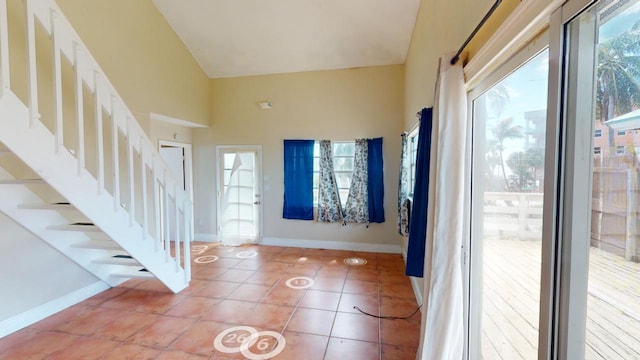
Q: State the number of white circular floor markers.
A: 7